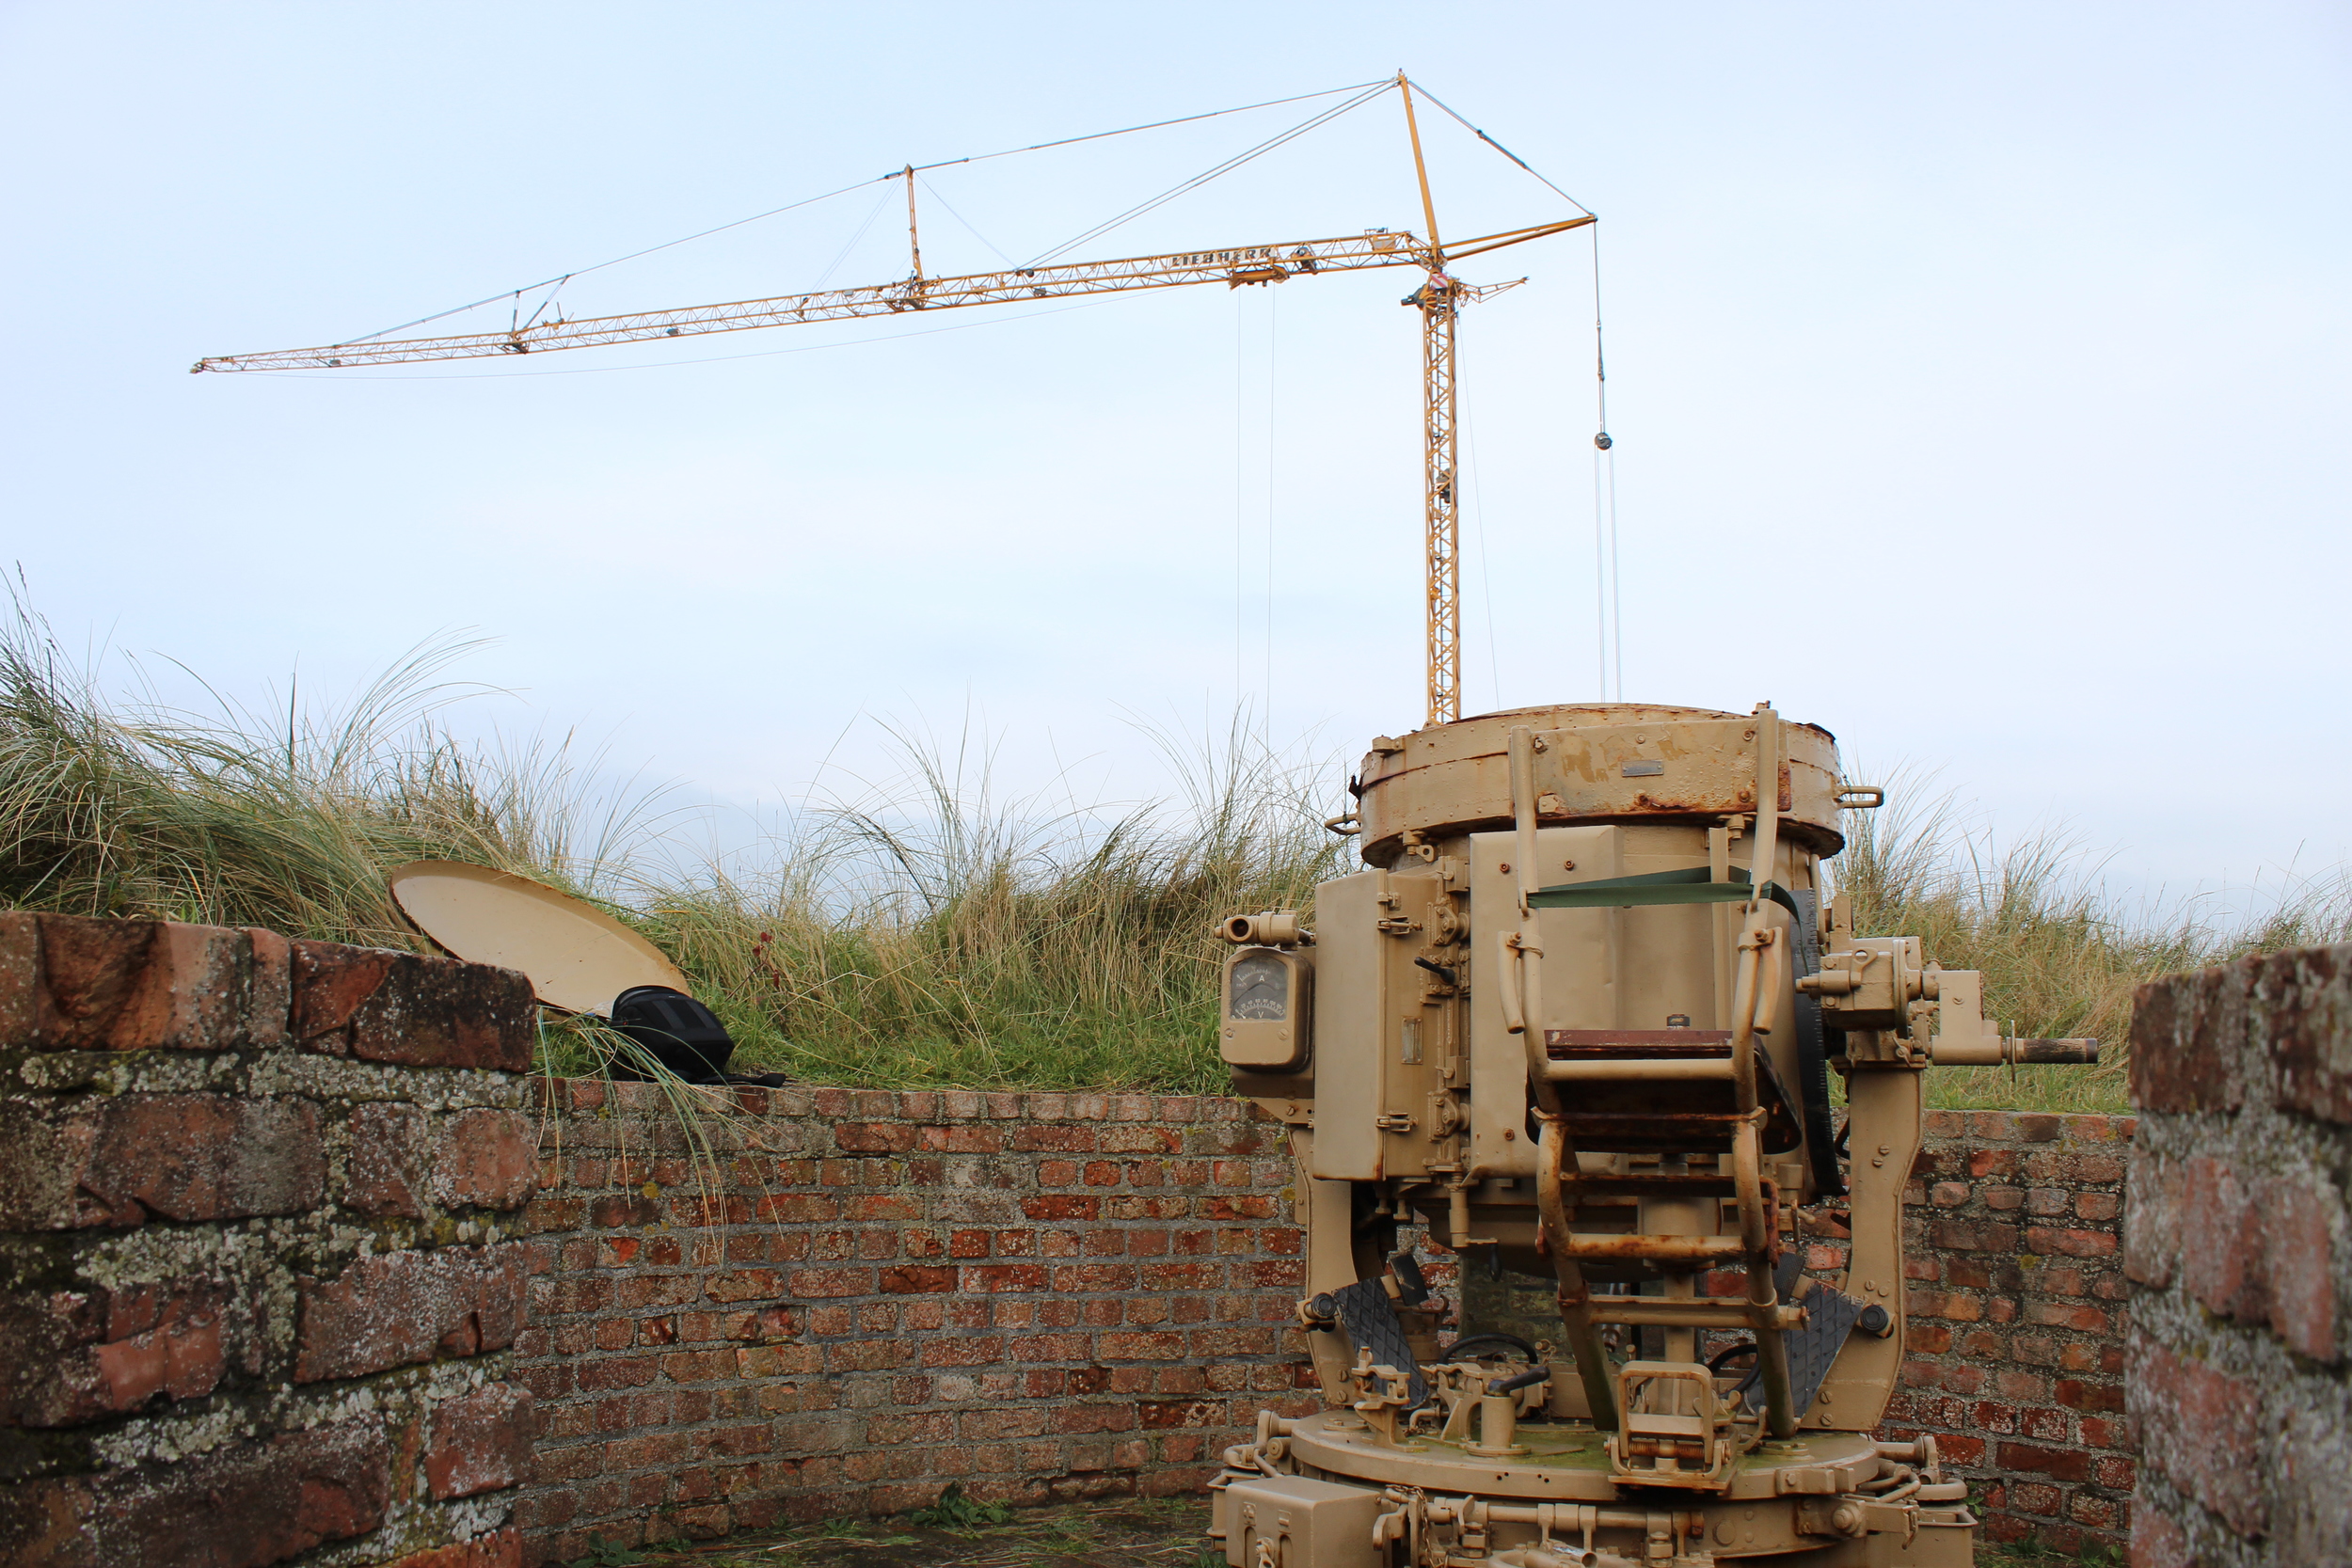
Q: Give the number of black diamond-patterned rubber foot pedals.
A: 2